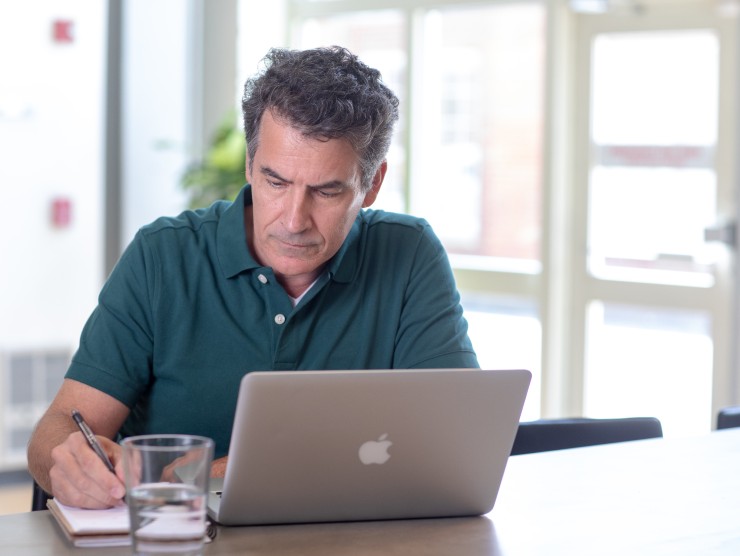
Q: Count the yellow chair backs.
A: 0